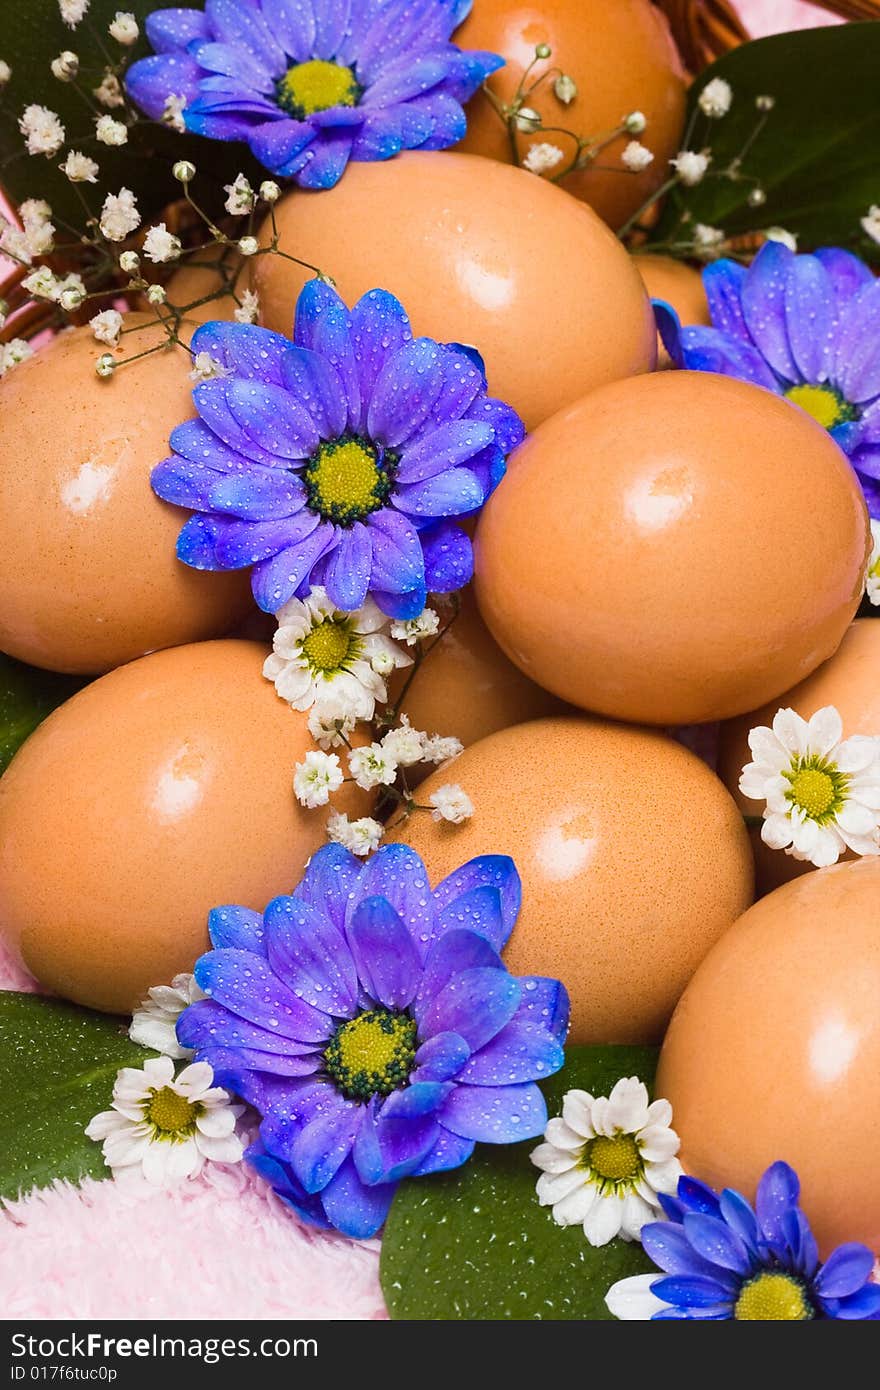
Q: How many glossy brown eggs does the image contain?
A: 11